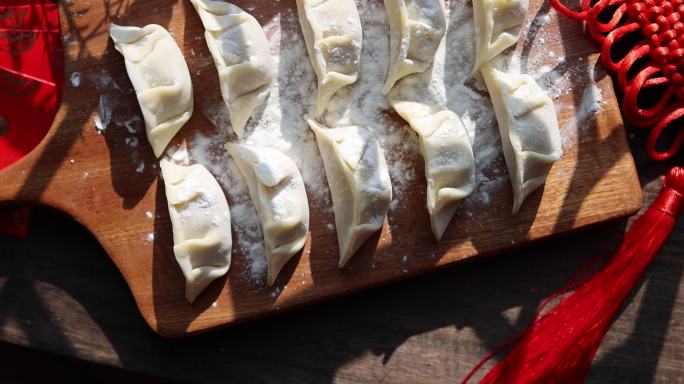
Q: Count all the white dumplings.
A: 10